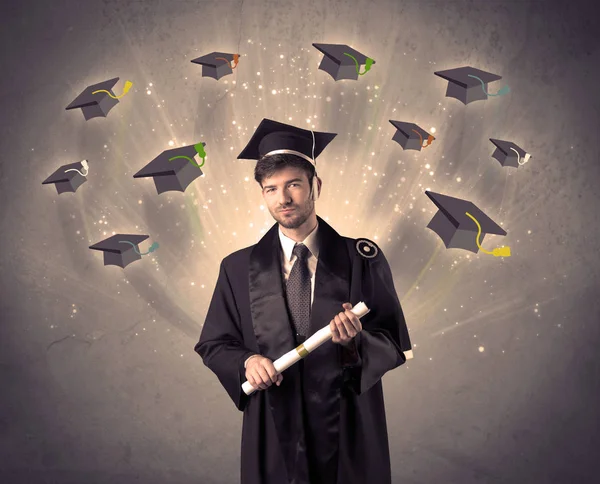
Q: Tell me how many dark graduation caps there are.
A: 11